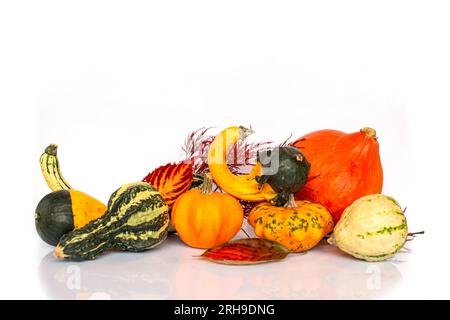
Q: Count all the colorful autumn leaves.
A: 2